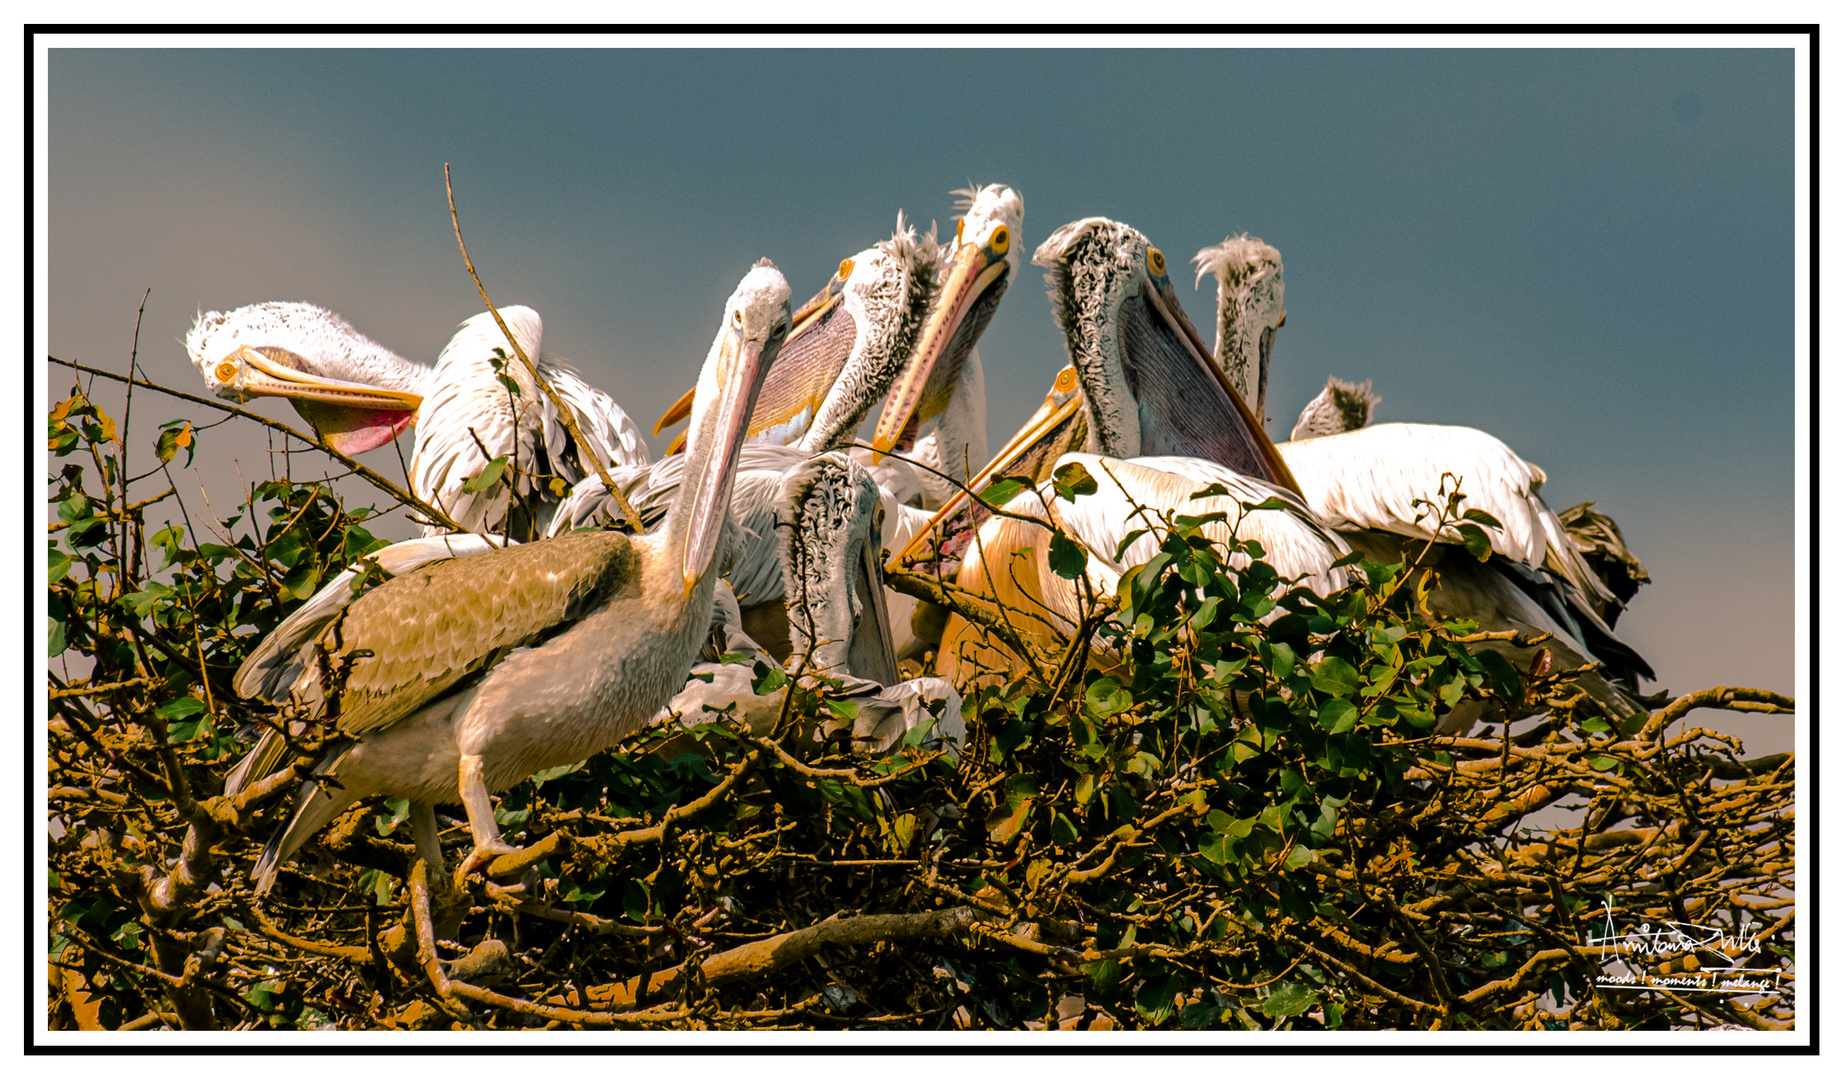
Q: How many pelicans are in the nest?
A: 9